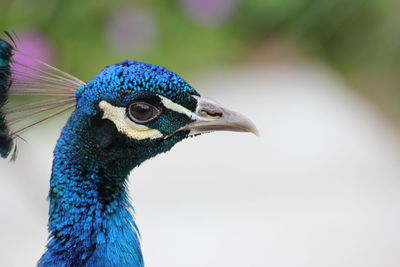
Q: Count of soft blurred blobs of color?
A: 3